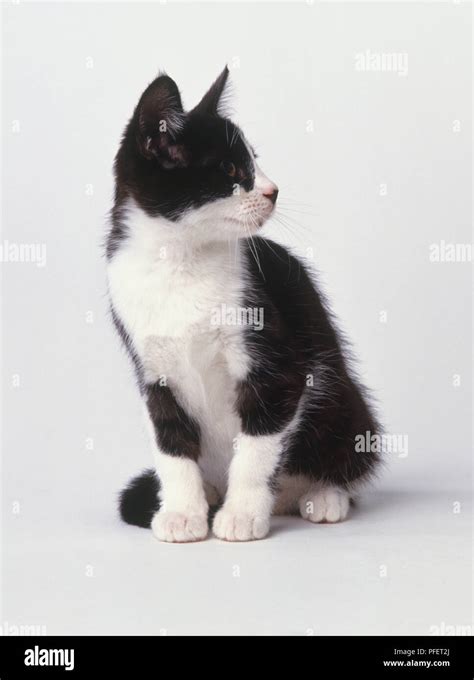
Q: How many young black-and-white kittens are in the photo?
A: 1